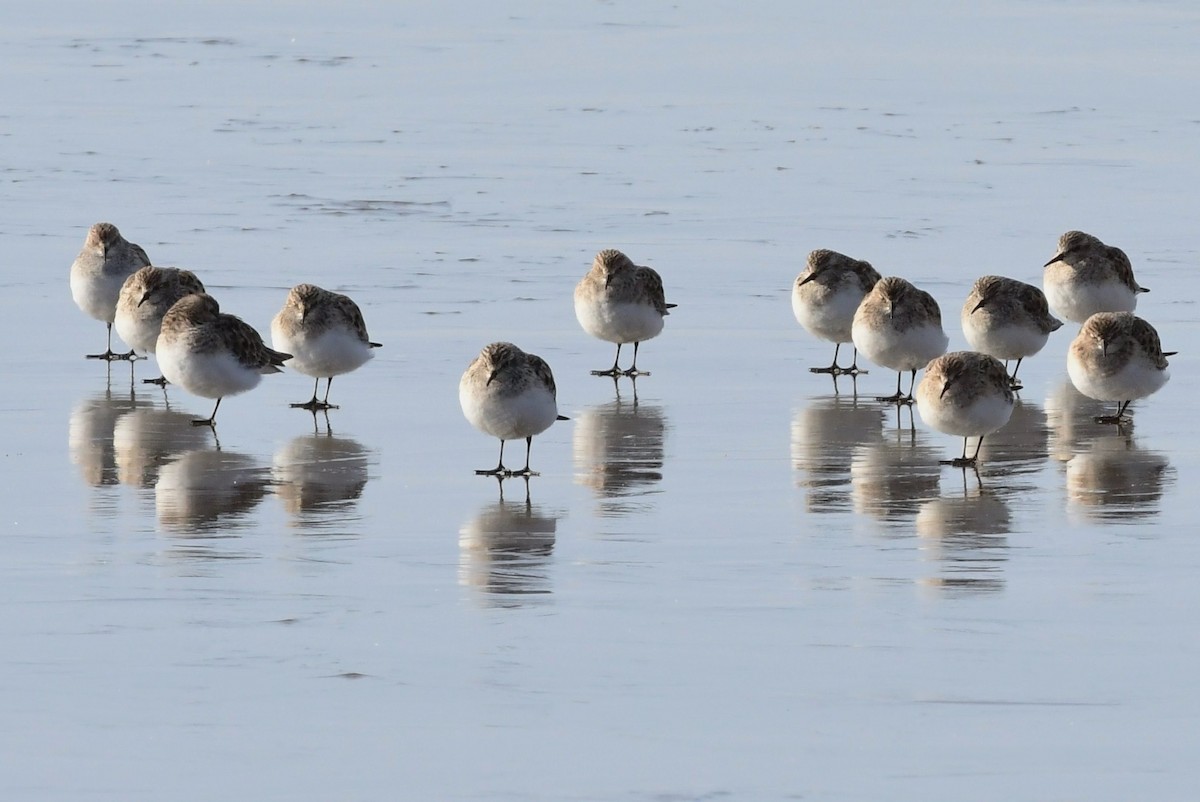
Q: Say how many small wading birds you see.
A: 12